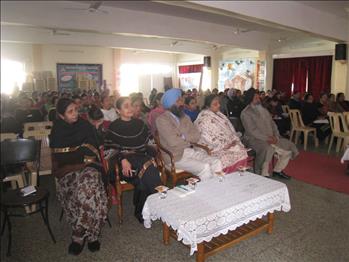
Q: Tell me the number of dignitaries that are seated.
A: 5